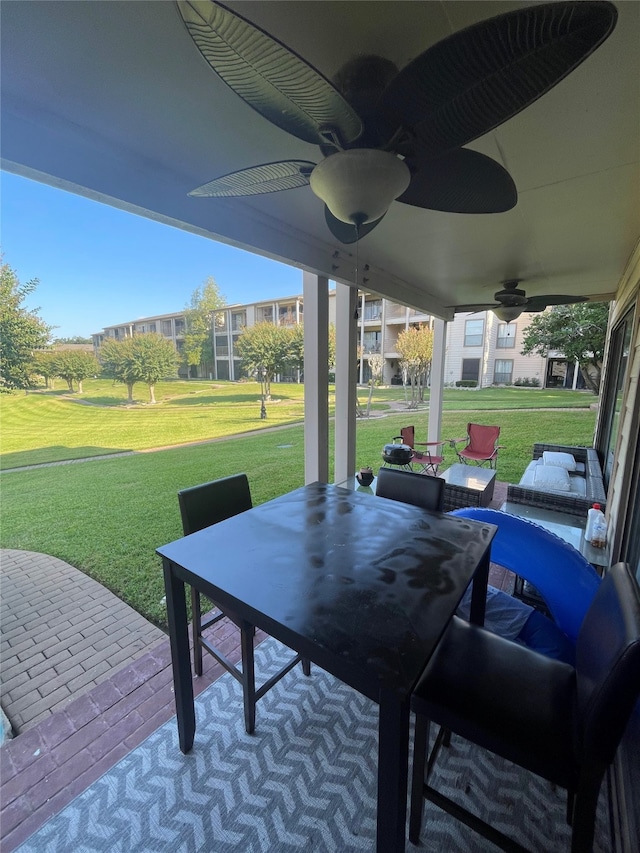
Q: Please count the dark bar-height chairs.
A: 3